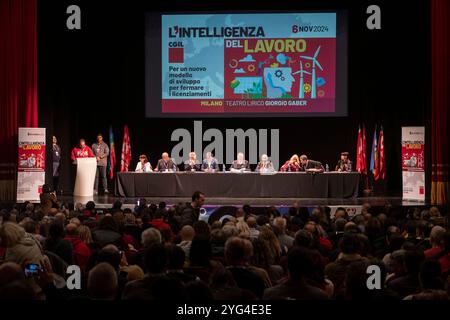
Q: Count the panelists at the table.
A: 9